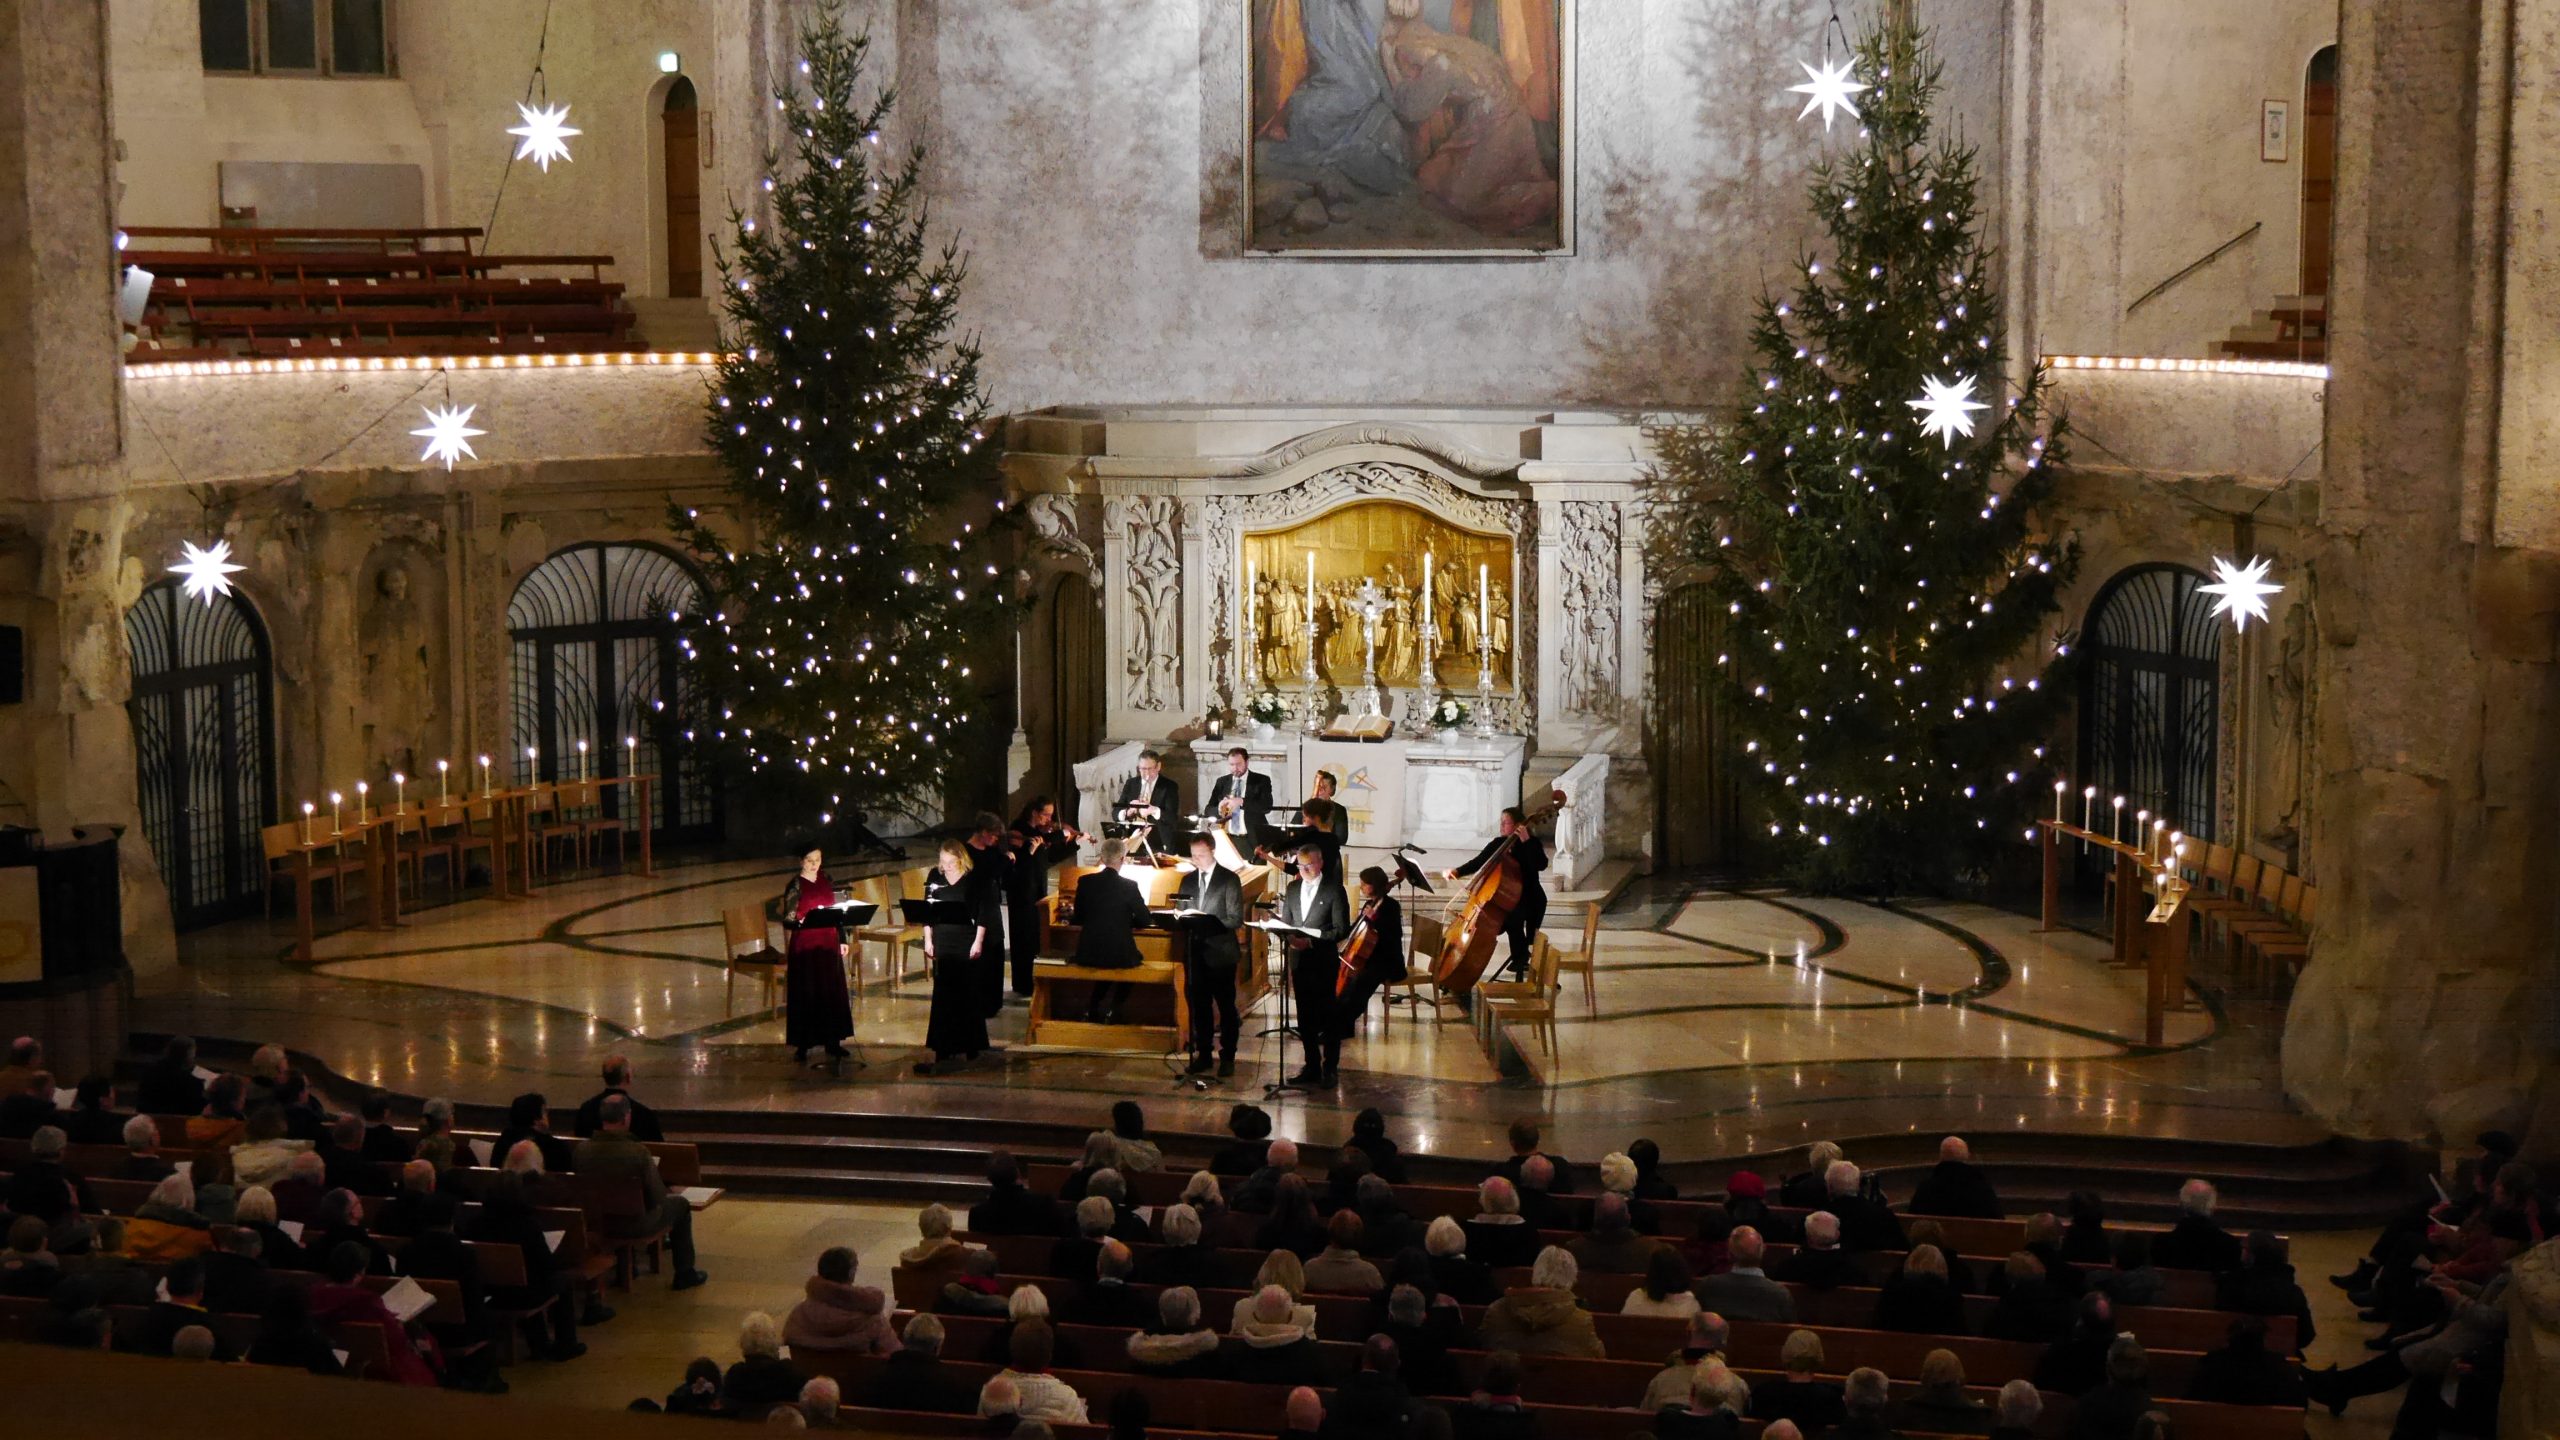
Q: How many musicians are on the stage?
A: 13